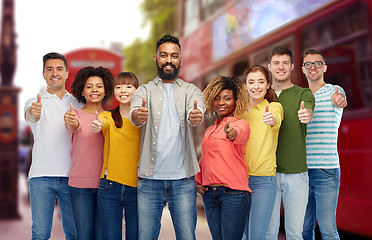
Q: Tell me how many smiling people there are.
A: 8